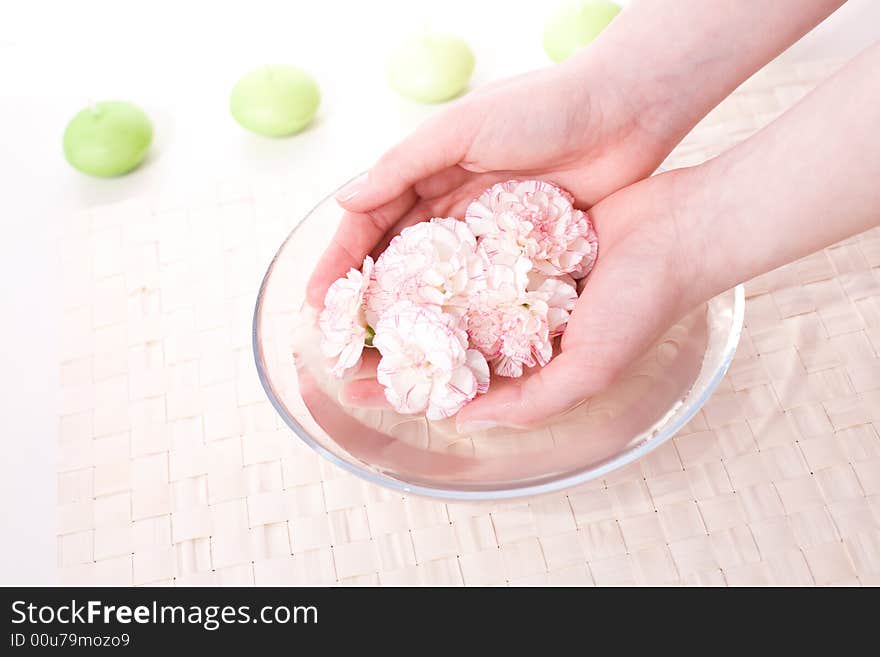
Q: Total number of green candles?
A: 4